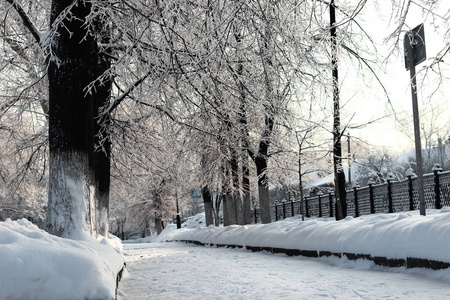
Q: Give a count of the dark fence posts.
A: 12